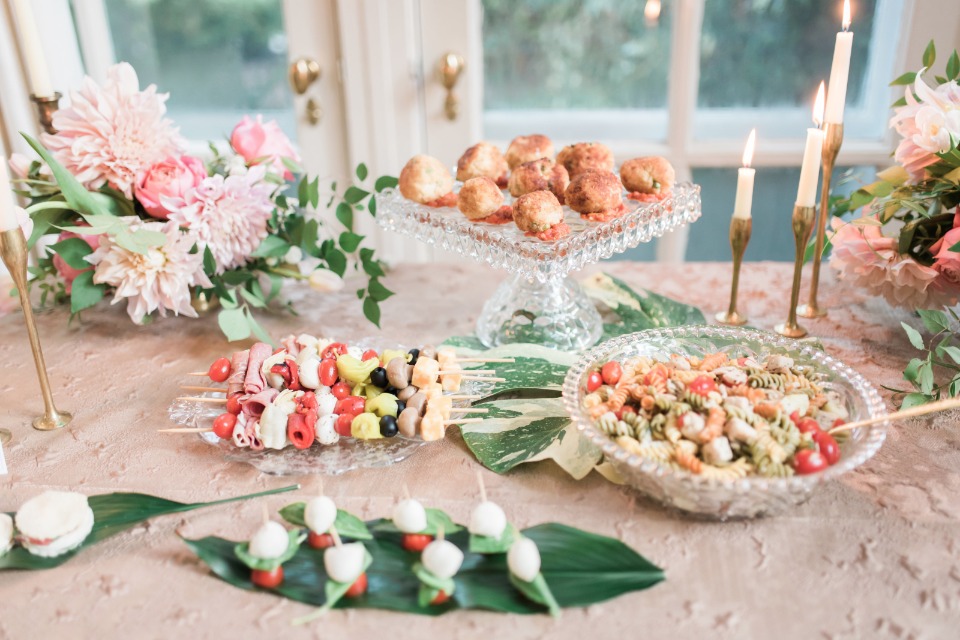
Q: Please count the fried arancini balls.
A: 9